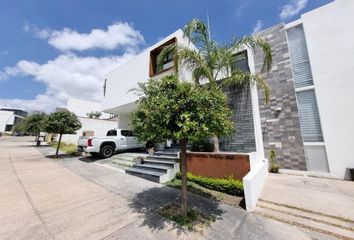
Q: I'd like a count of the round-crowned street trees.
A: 3